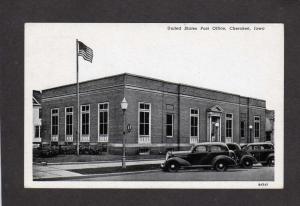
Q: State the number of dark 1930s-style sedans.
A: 3